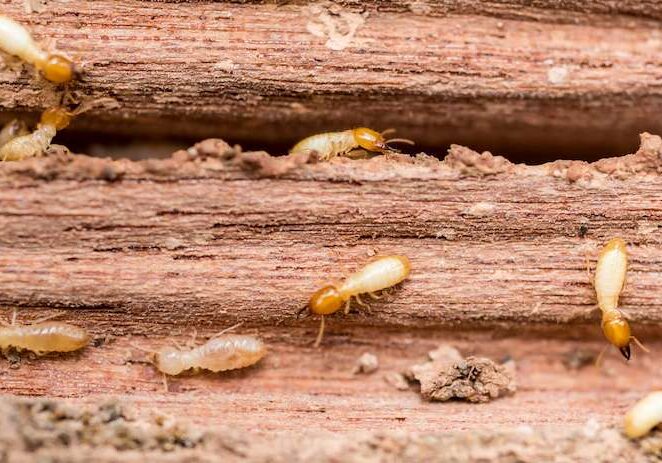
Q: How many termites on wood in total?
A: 8